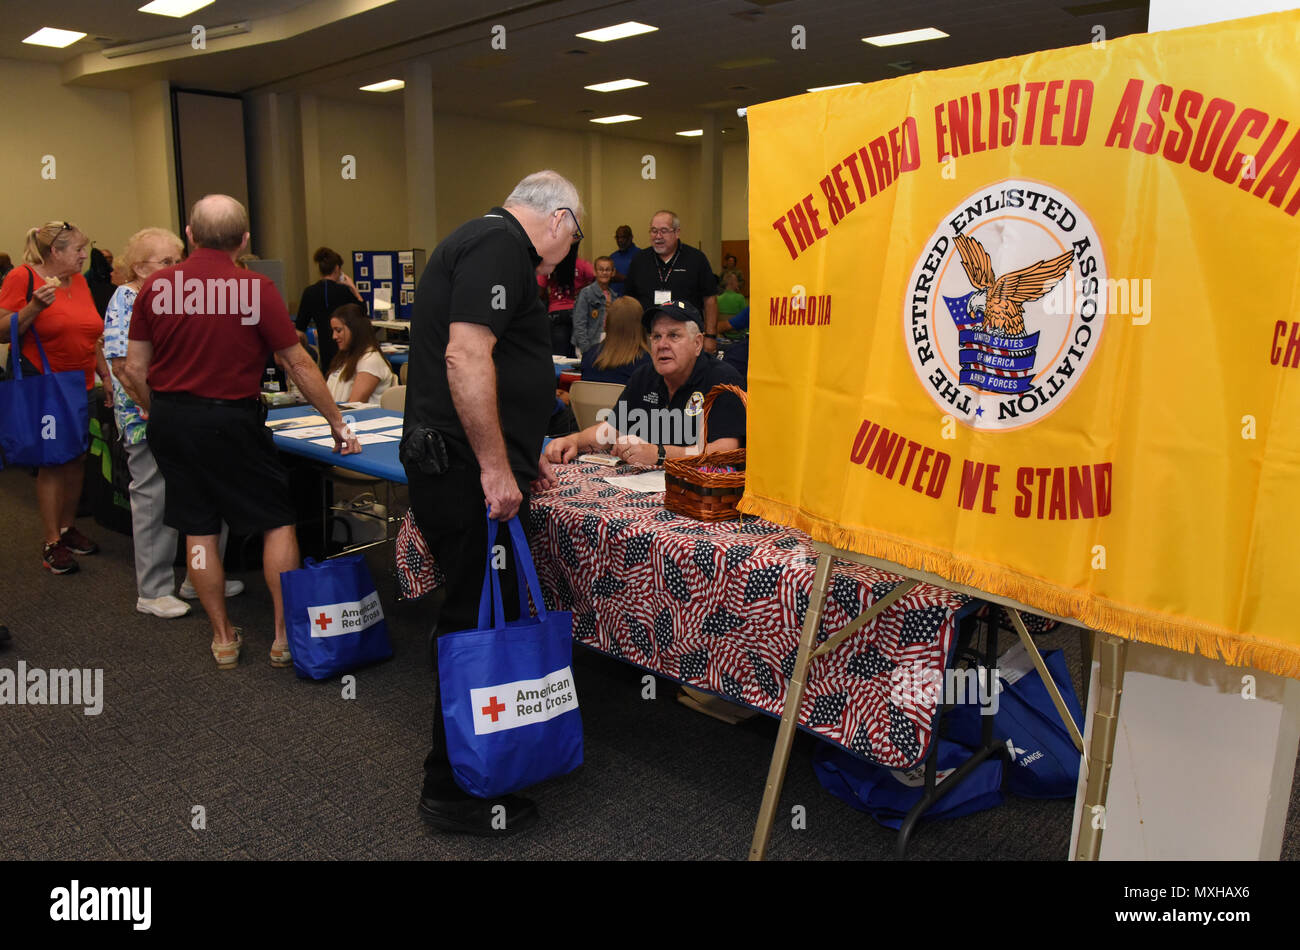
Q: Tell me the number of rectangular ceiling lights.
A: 9